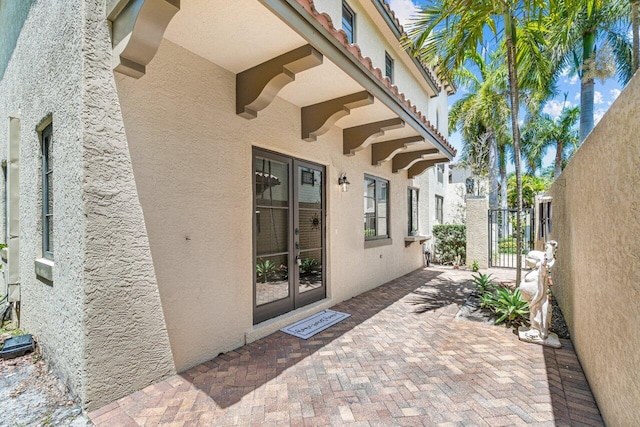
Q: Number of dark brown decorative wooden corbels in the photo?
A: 7